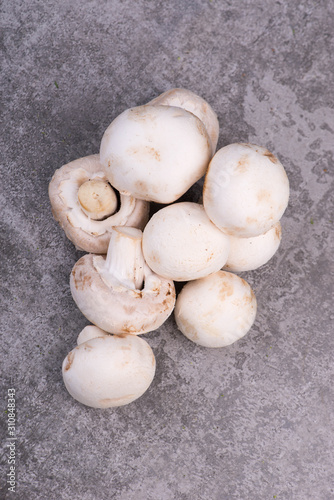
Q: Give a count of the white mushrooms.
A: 9